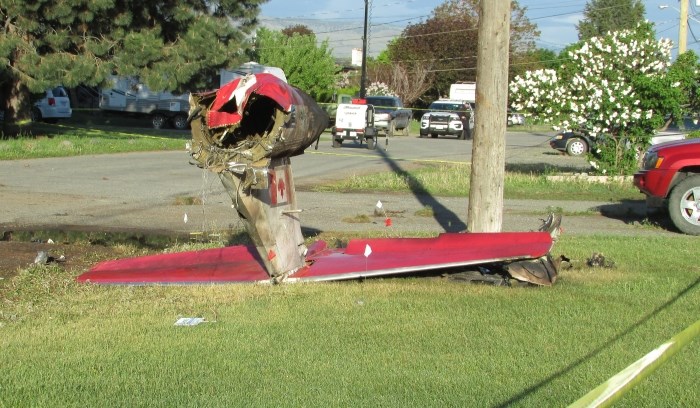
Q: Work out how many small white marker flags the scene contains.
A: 3